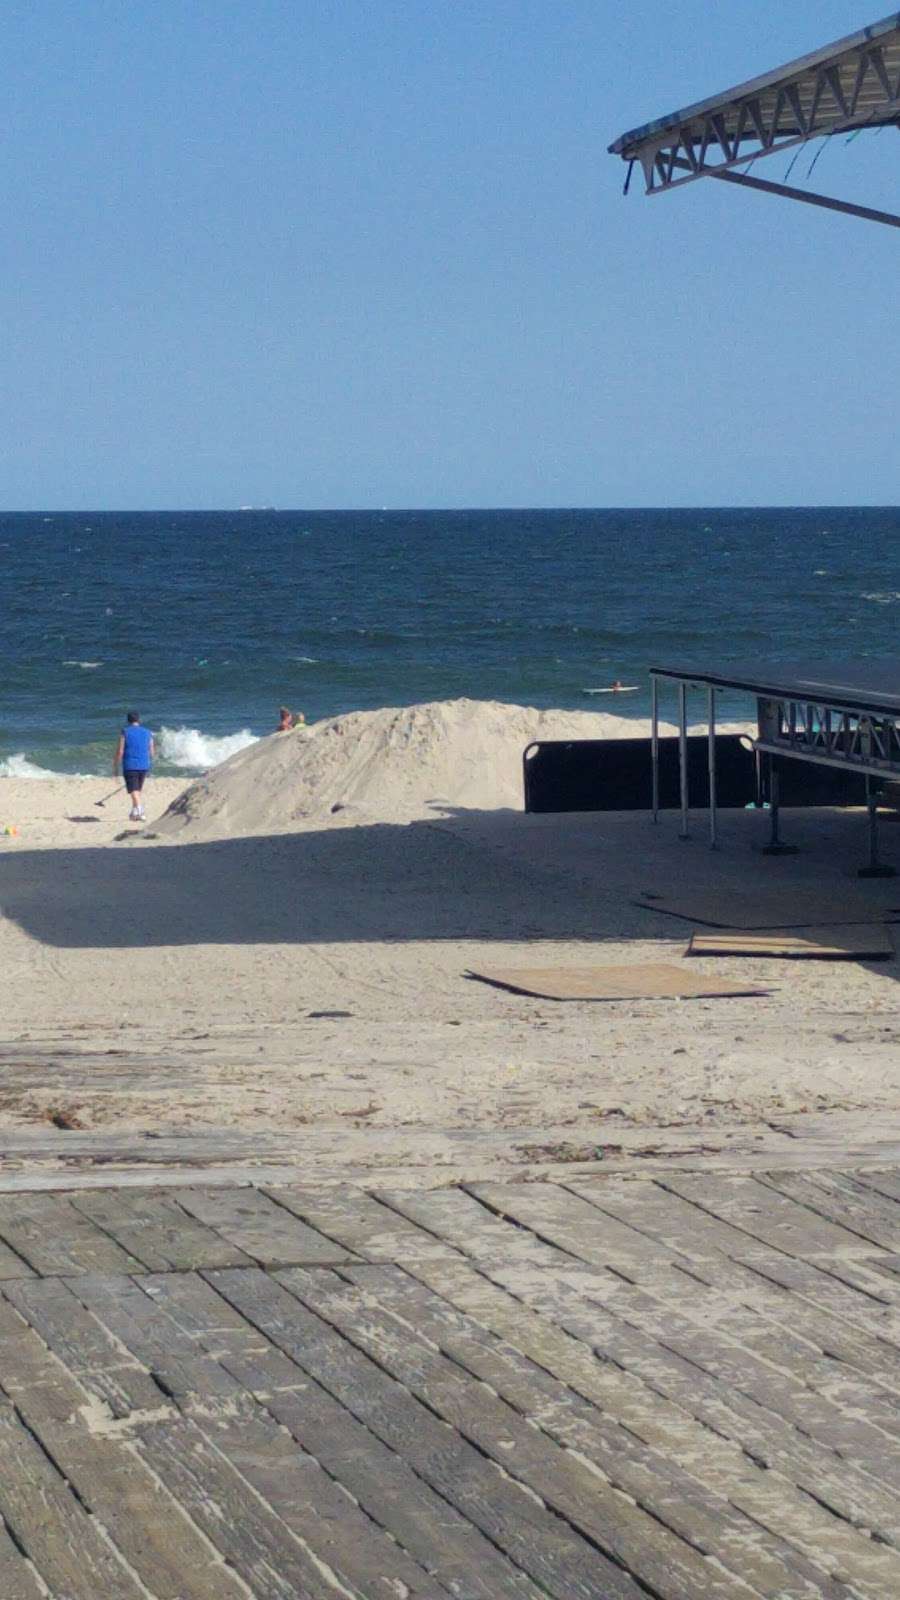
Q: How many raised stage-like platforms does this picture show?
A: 1